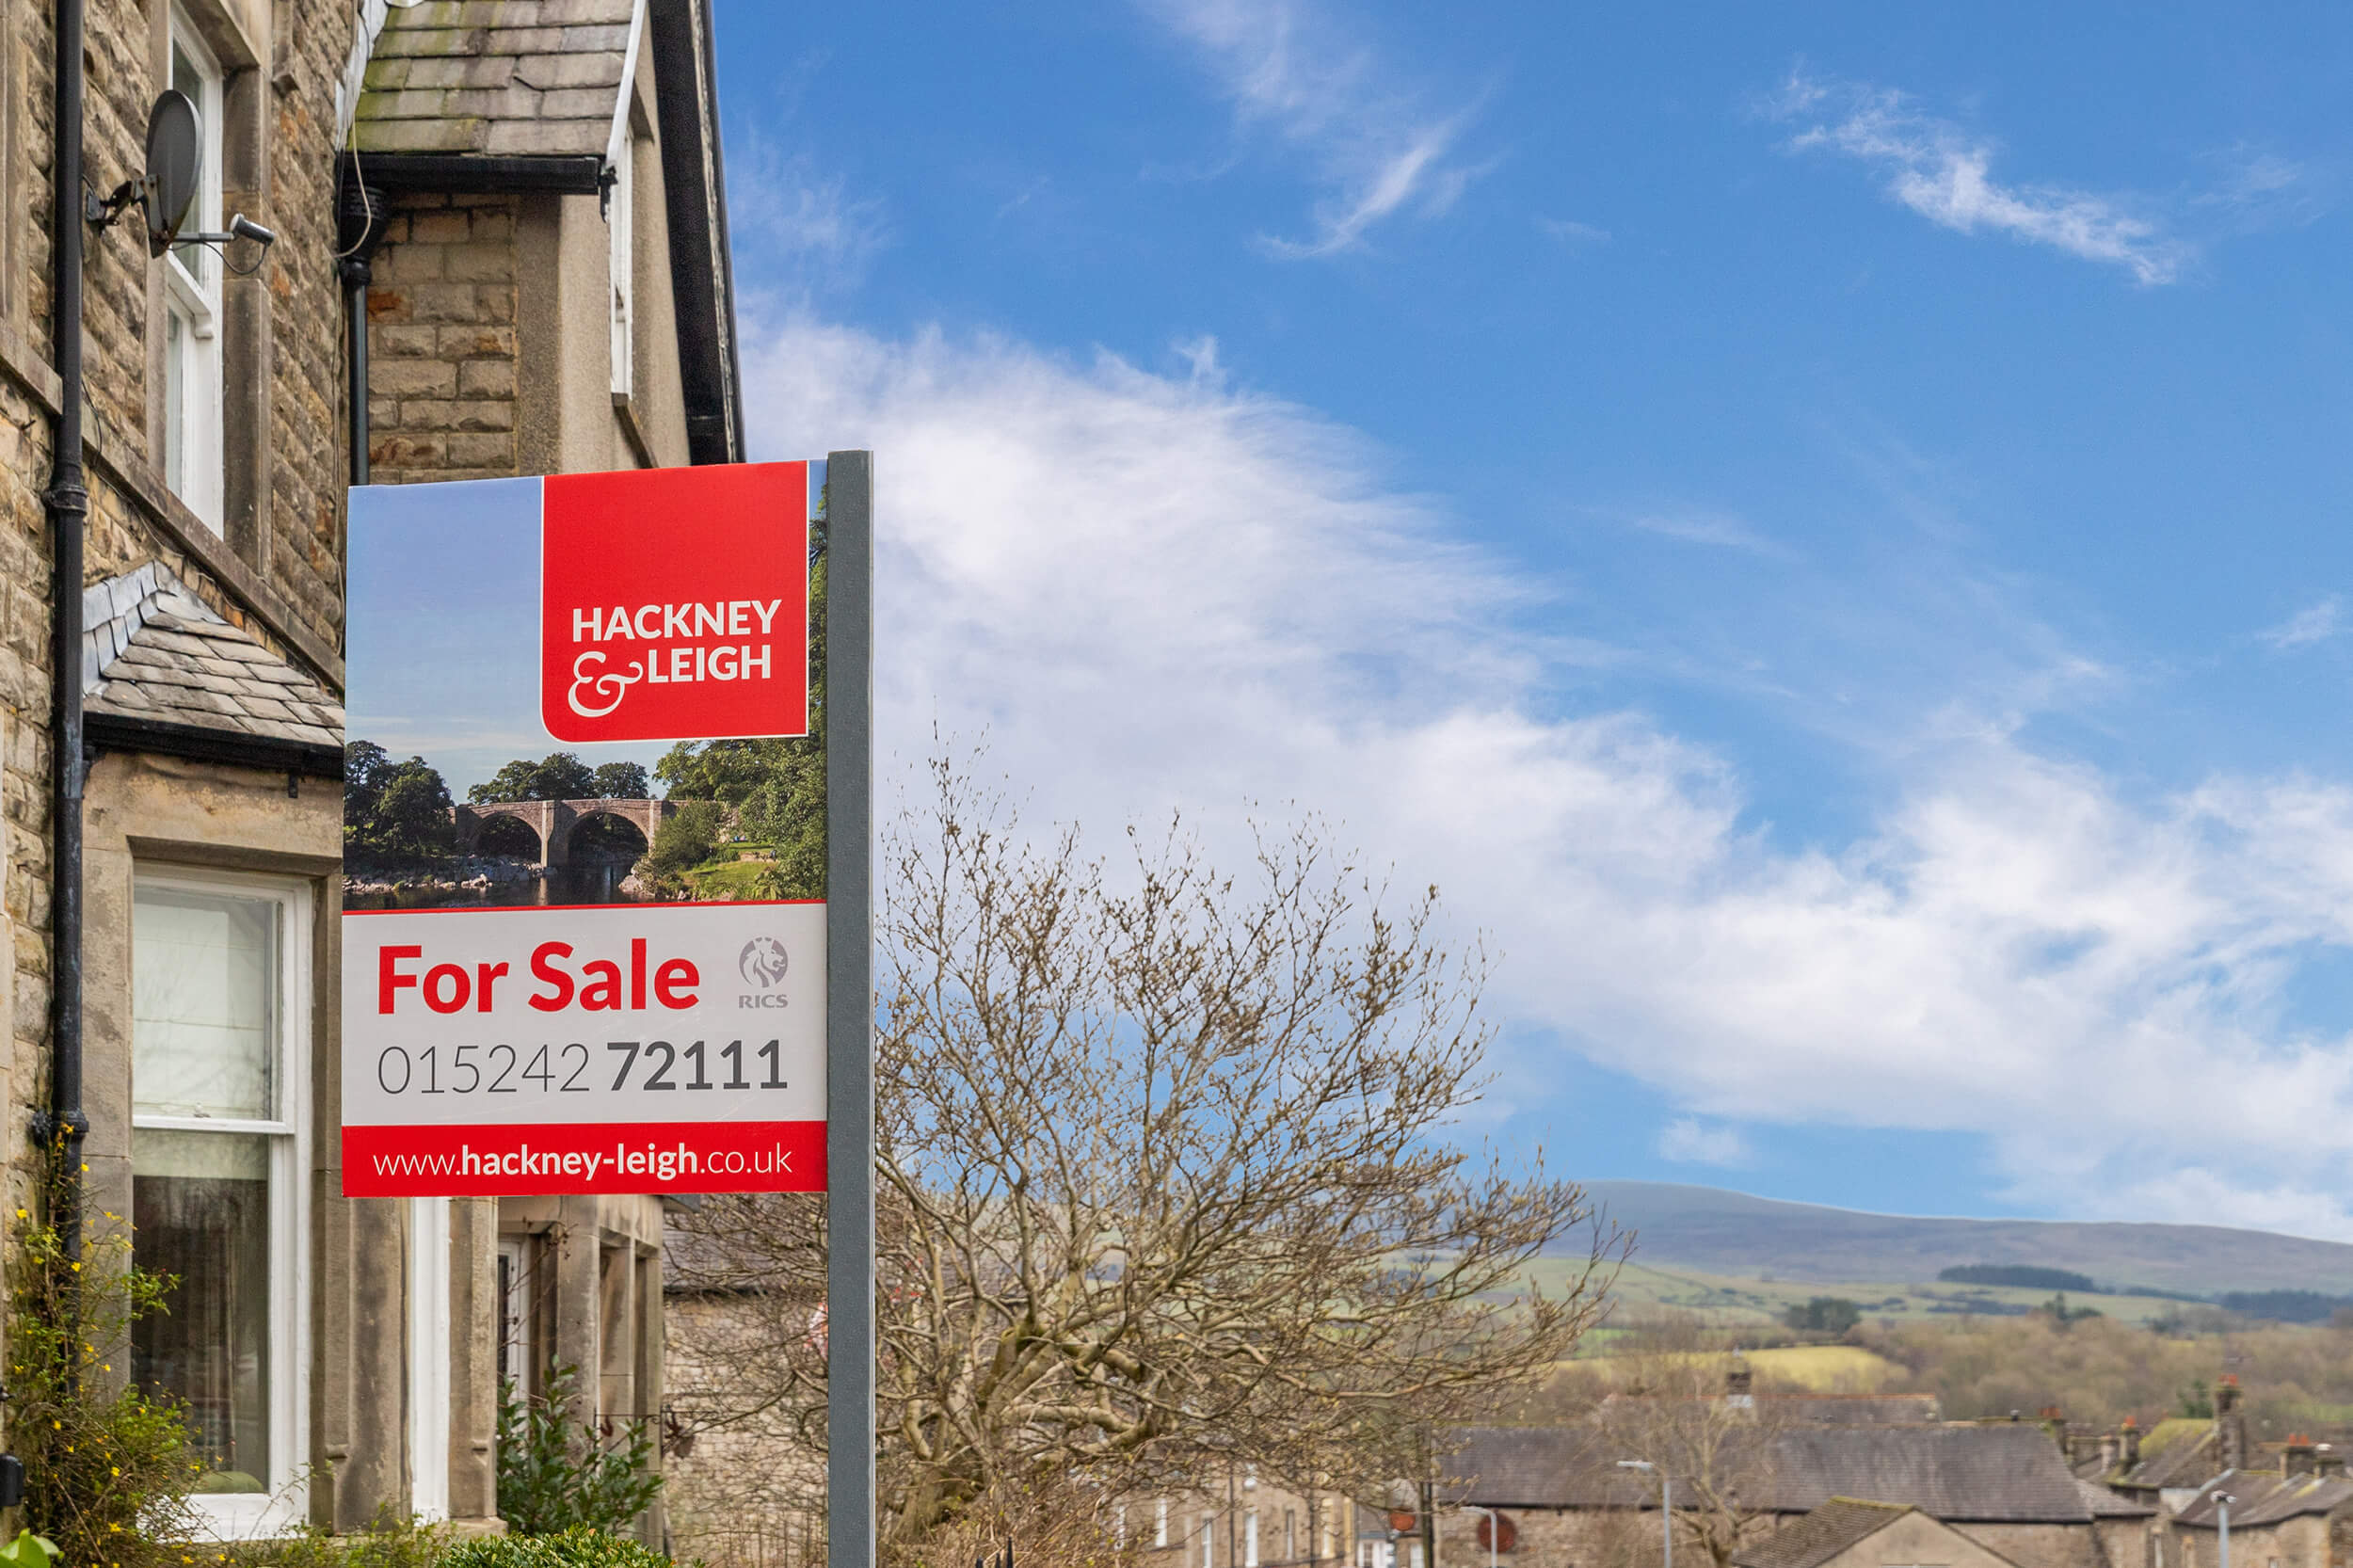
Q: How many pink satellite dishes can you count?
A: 0